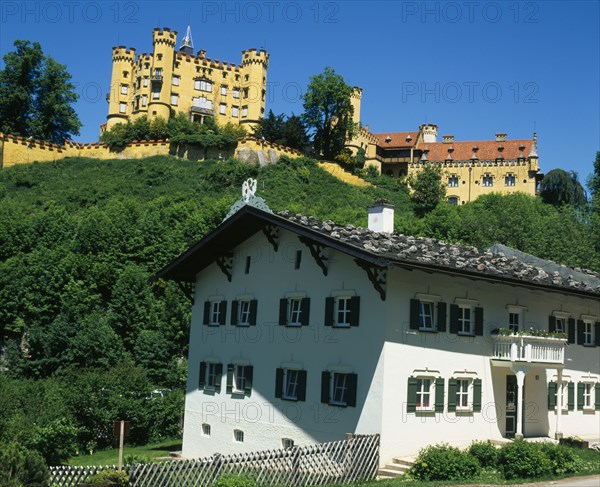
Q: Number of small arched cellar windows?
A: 3